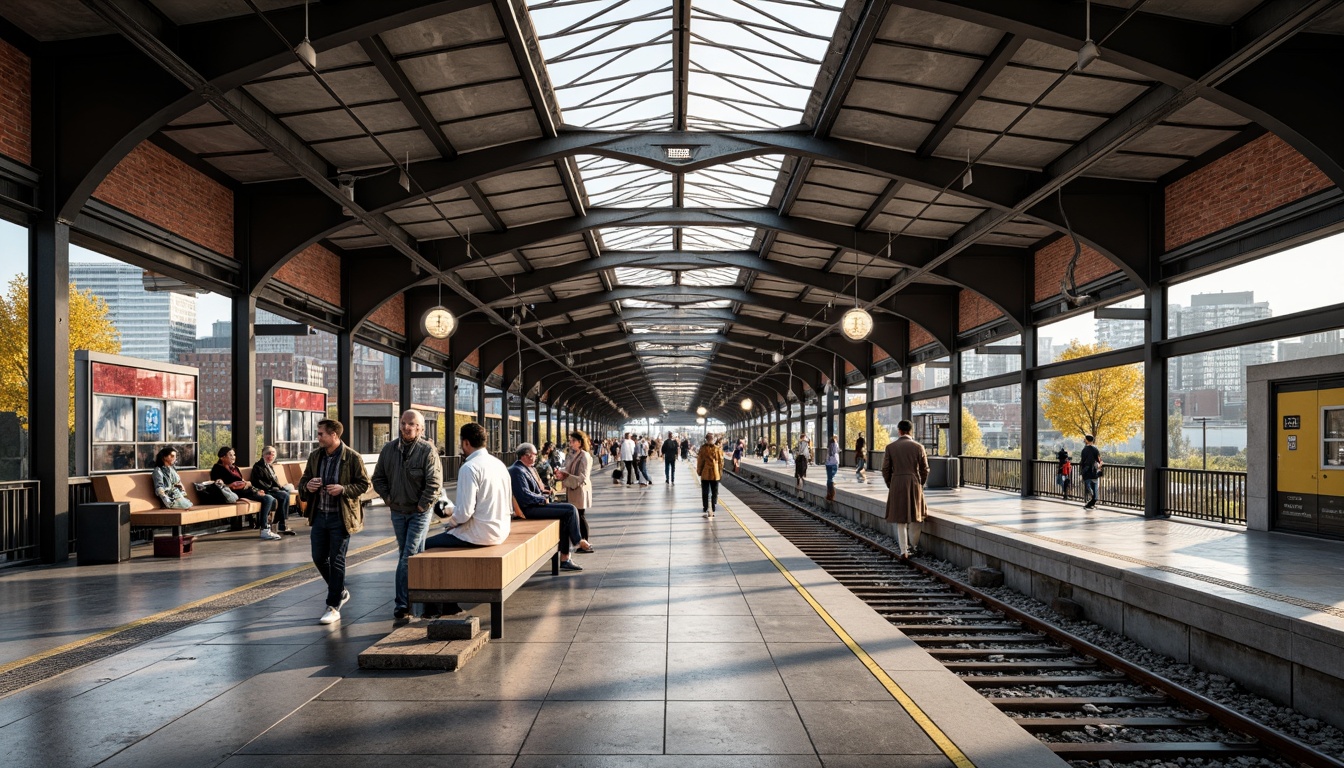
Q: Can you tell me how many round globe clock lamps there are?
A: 2